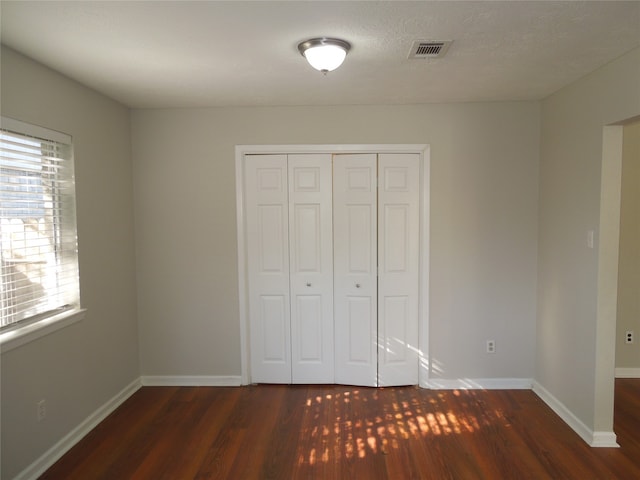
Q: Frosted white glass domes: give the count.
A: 1